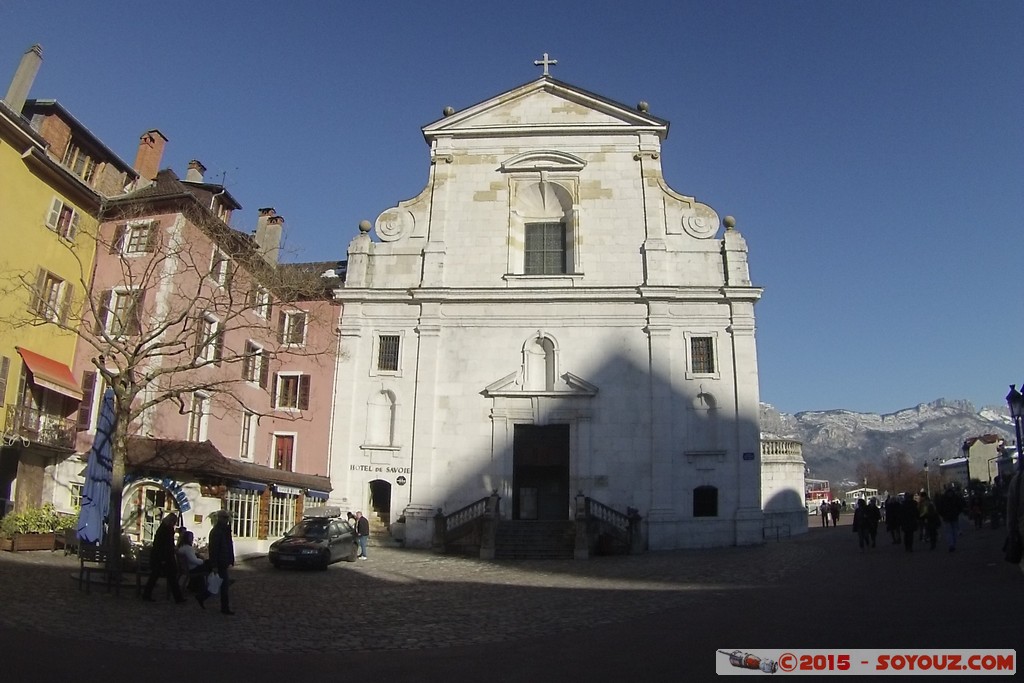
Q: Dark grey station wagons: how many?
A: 1